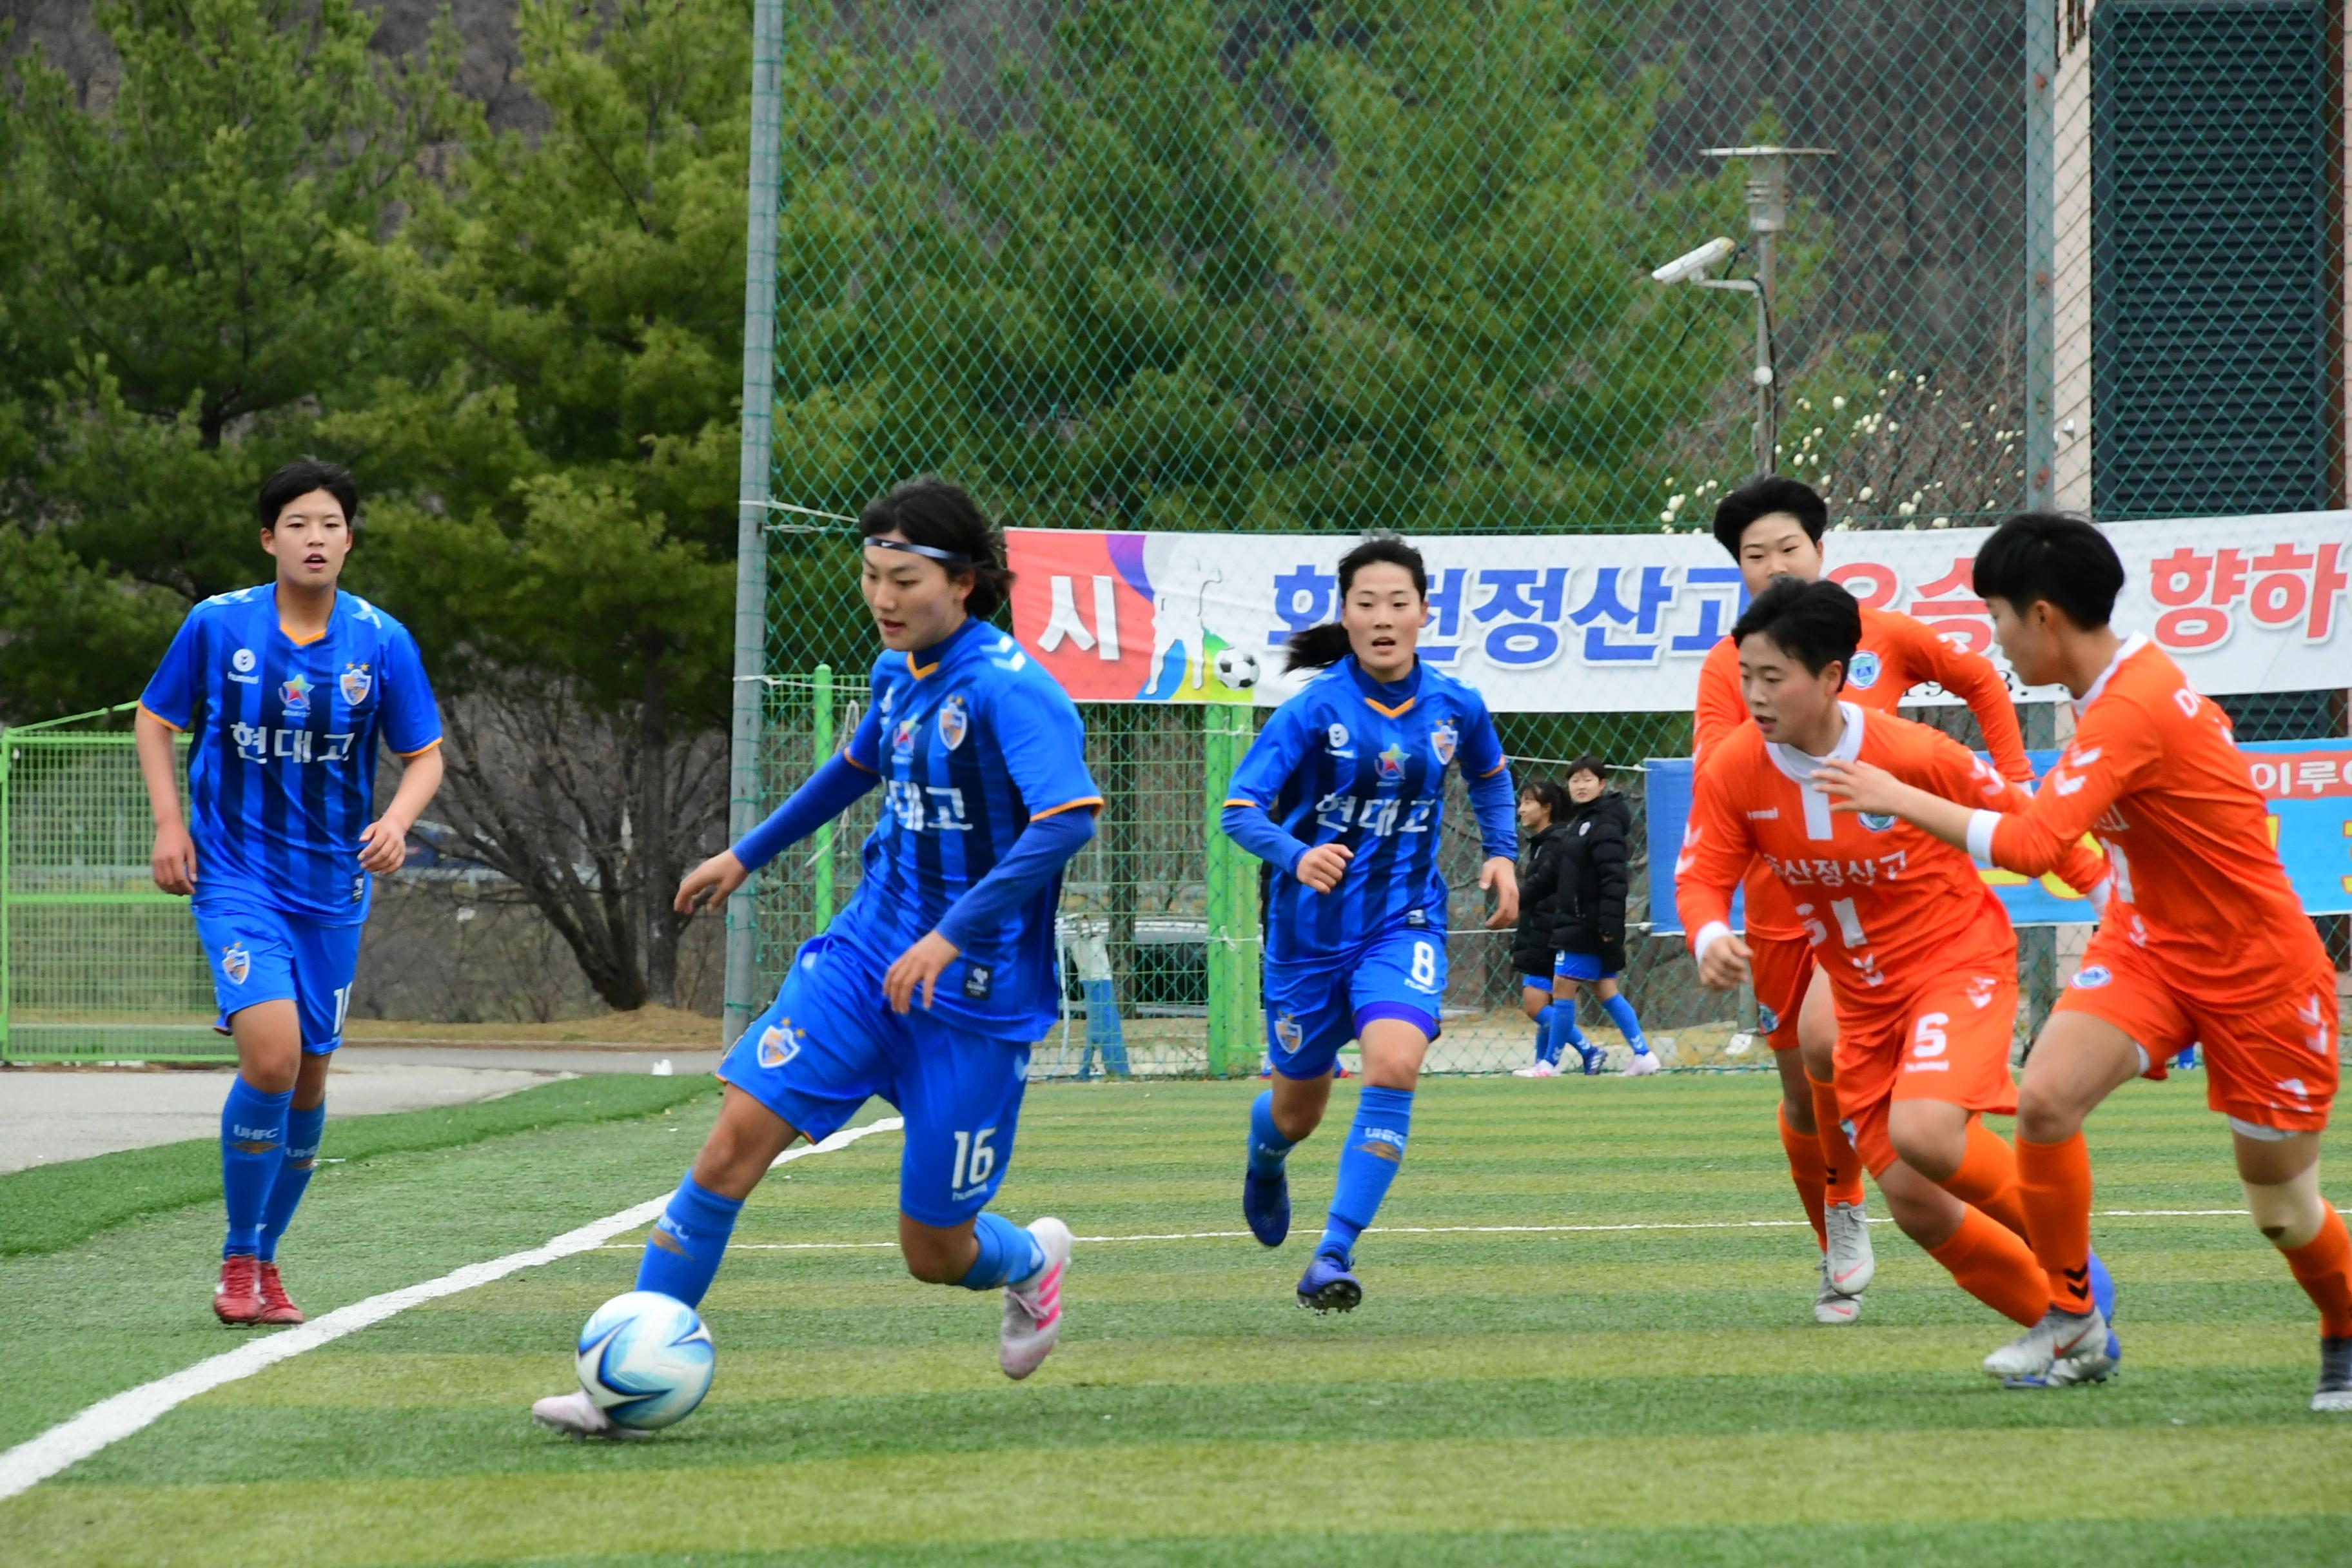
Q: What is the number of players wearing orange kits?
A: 3